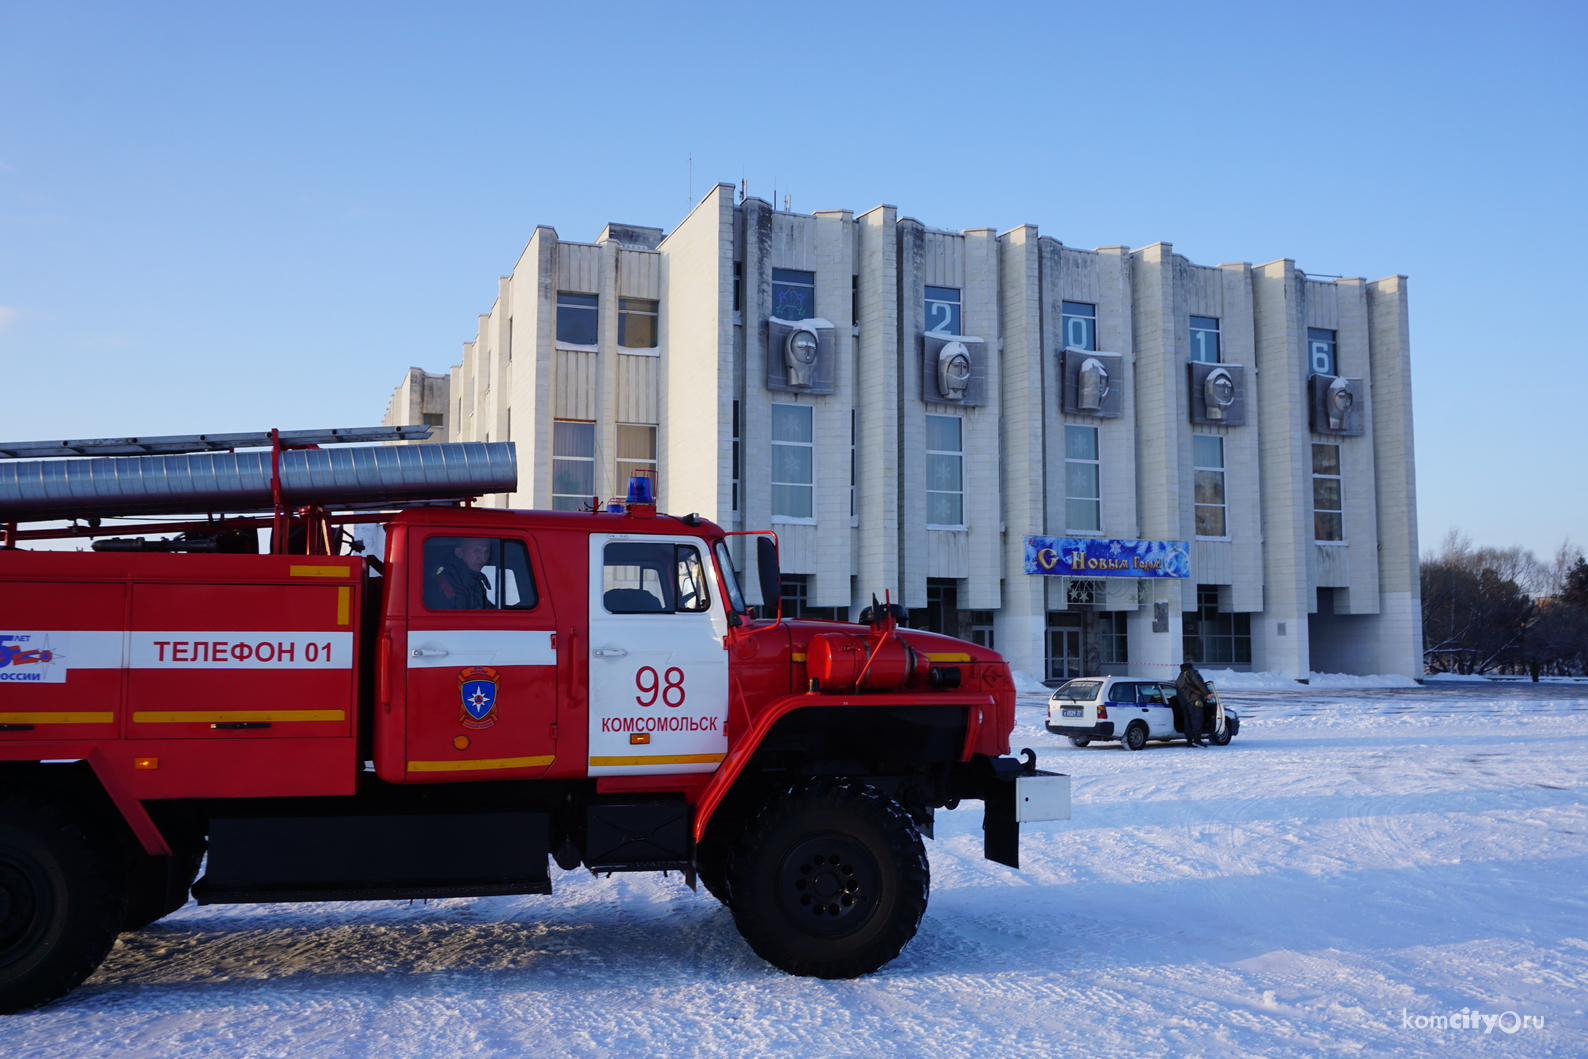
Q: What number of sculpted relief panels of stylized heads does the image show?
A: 5